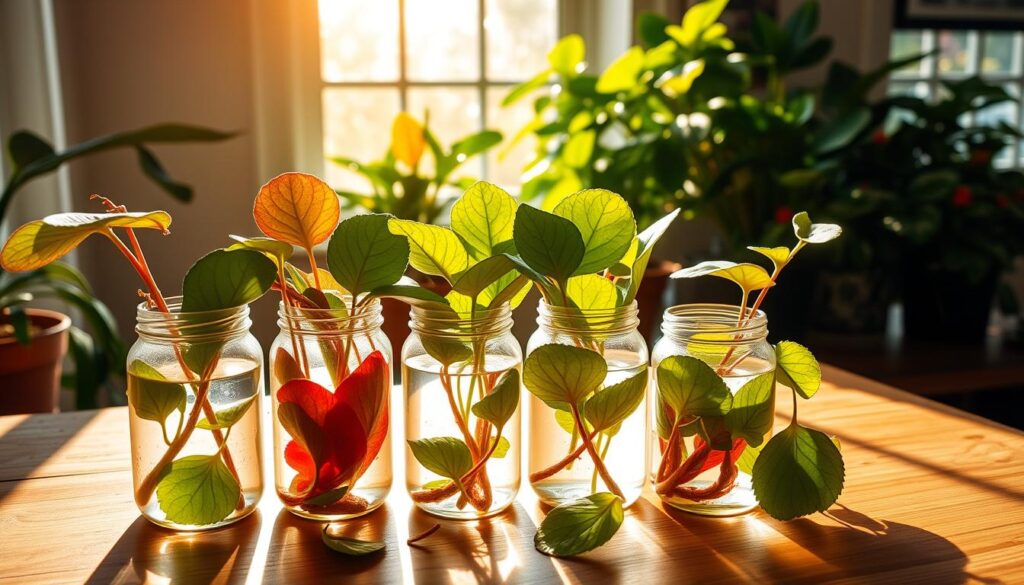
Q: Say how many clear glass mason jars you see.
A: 5